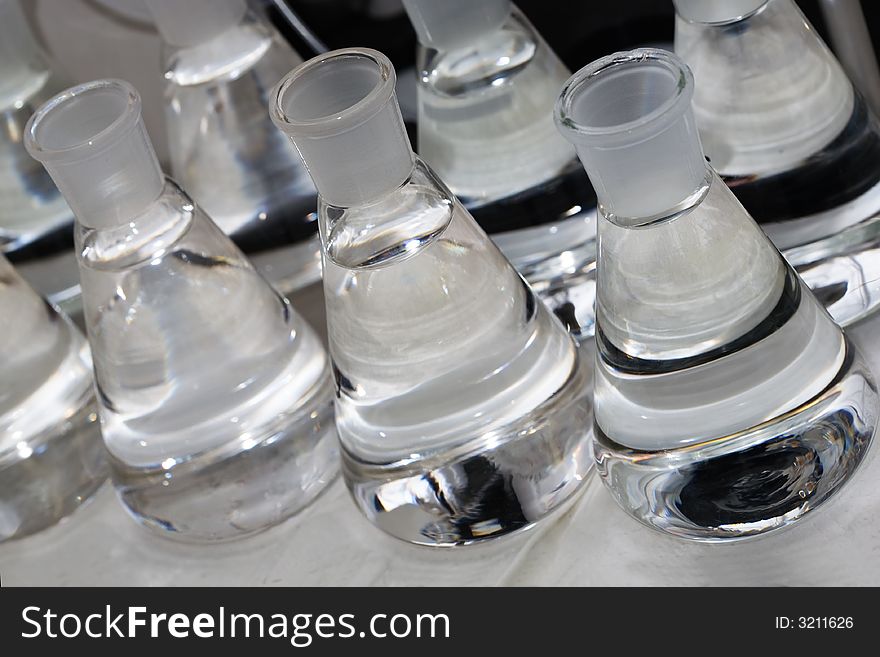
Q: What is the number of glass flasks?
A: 8